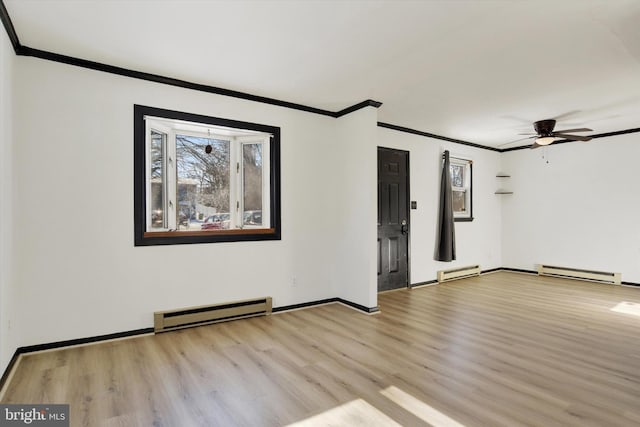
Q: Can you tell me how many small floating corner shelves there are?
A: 2